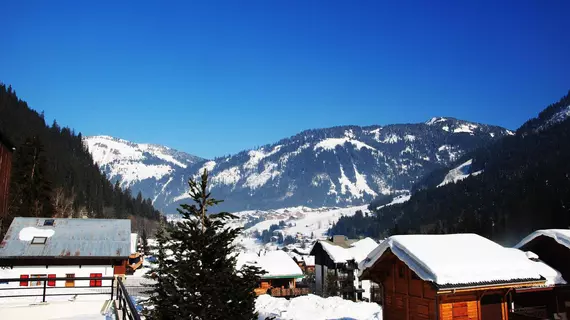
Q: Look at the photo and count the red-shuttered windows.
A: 2